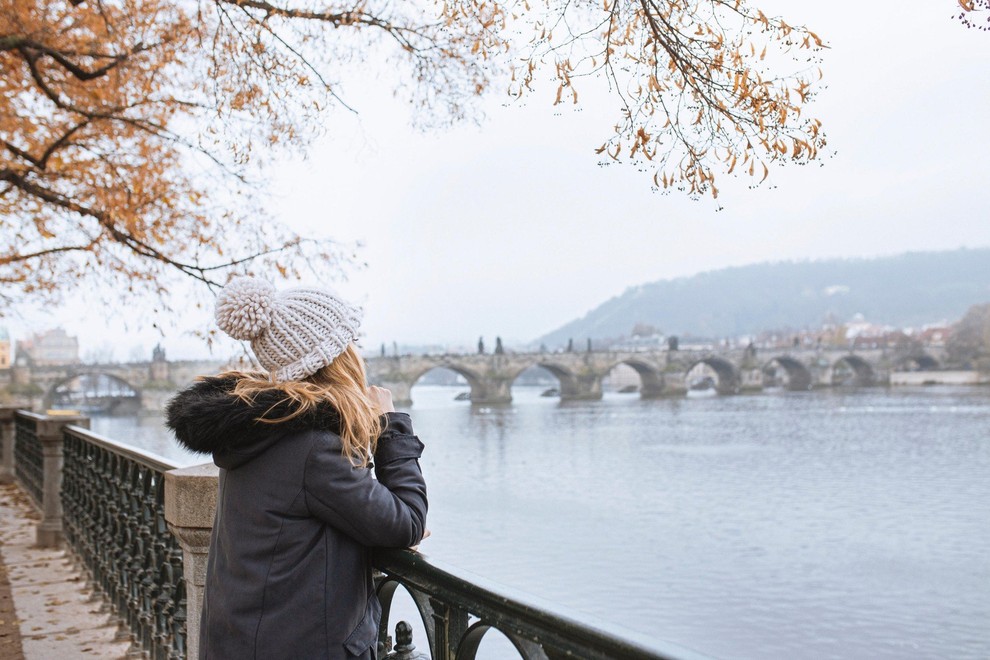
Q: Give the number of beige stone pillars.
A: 3